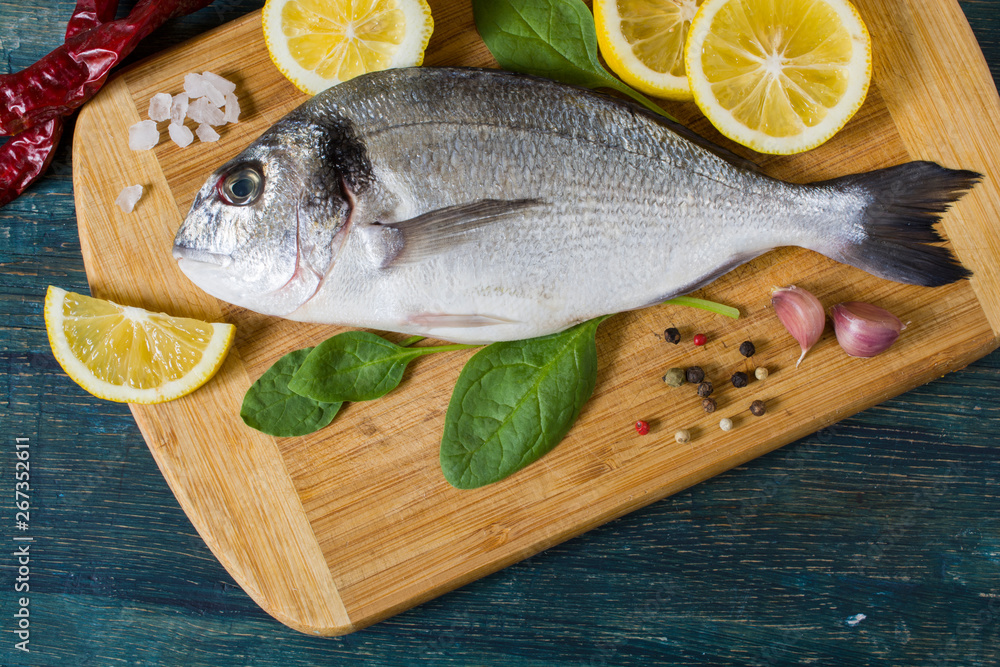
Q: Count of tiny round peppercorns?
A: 13